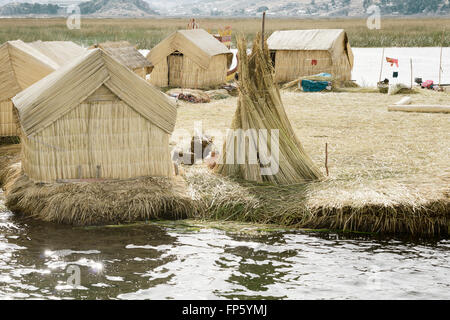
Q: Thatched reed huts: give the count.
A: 6